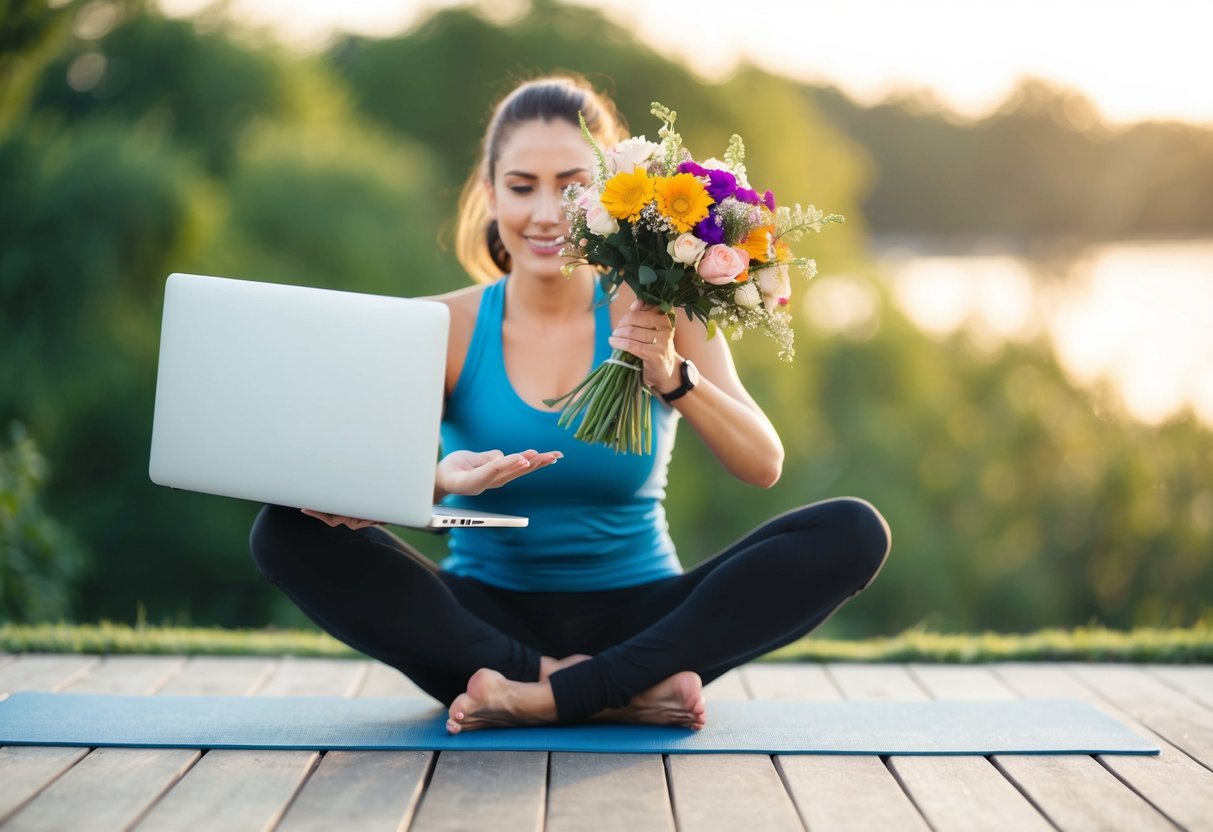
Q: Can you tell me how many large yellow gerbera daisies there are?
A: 2